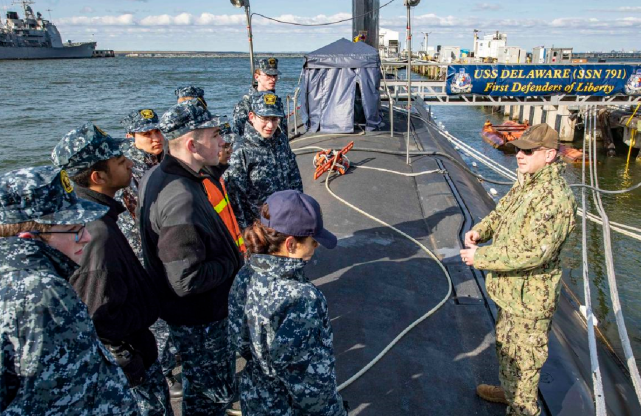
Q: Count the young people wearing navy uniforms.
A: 9